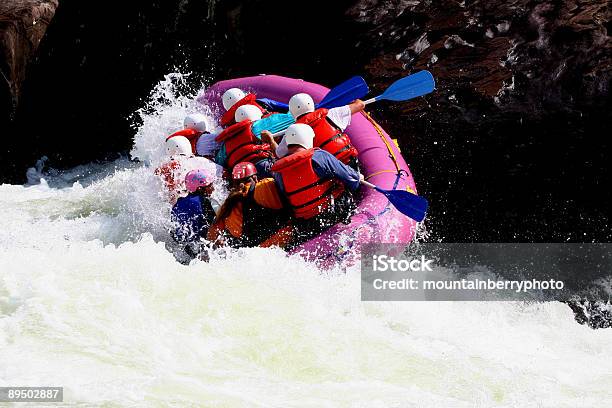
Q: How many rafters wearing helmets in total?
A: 8